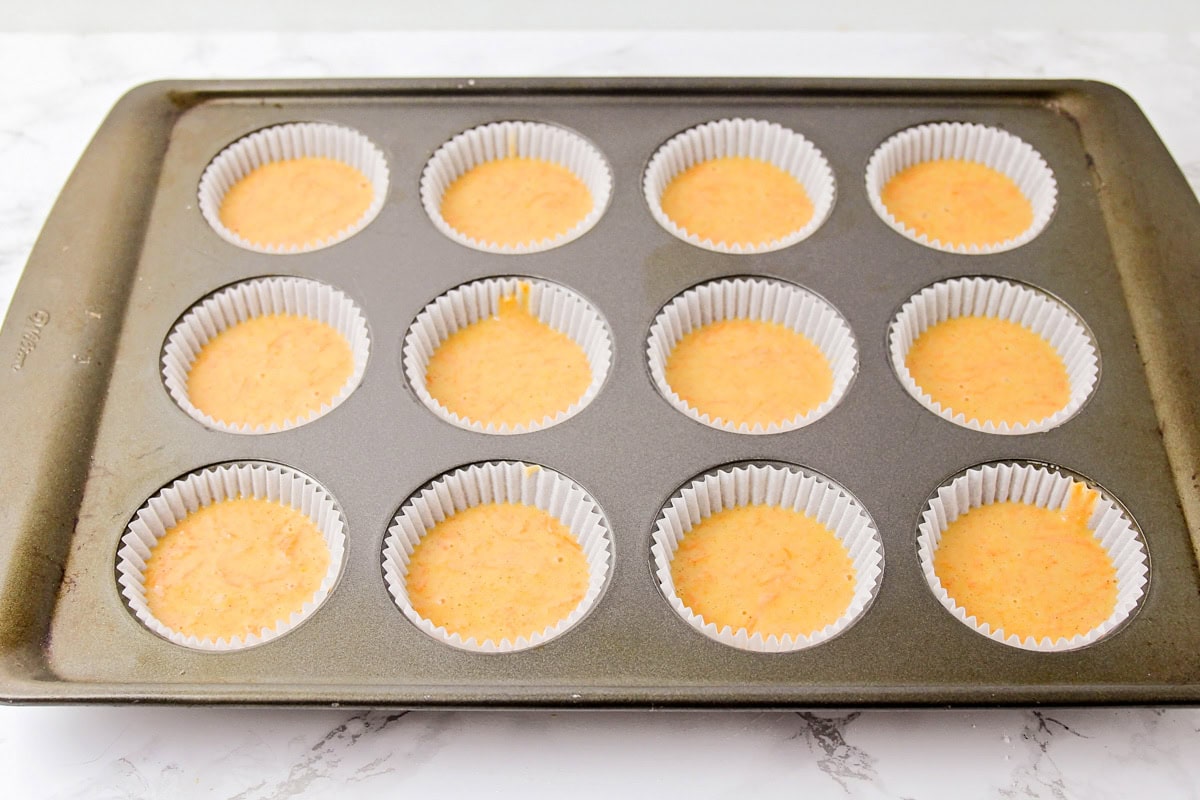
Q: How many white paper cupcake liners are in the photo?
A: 12